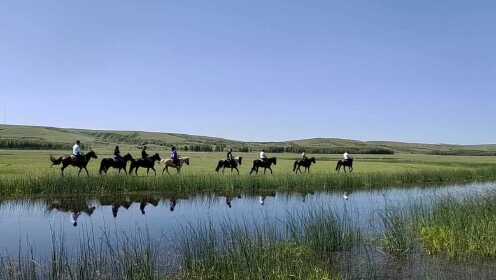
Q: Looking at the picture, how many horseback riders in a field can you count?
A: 8